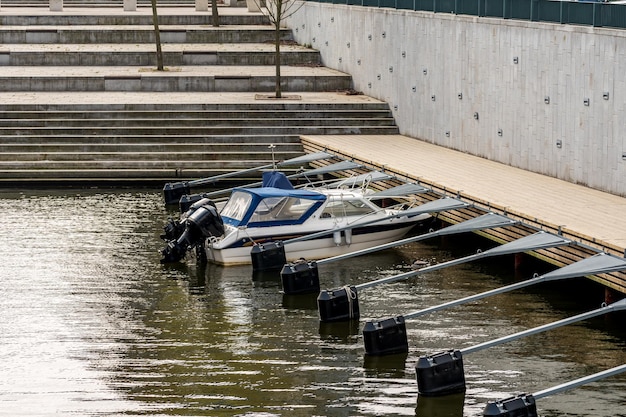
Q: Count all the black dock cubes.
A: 8